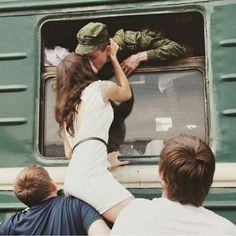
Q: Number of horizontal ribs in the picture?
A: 6